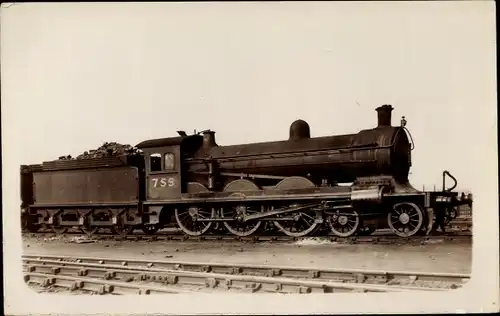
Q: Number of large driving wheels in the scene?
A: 3